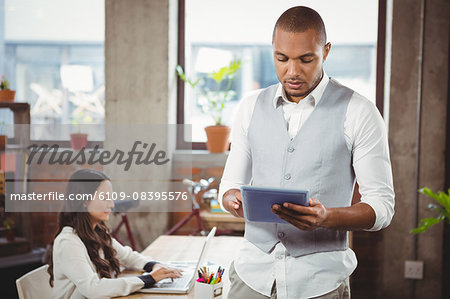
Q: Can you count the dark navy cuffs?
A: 2